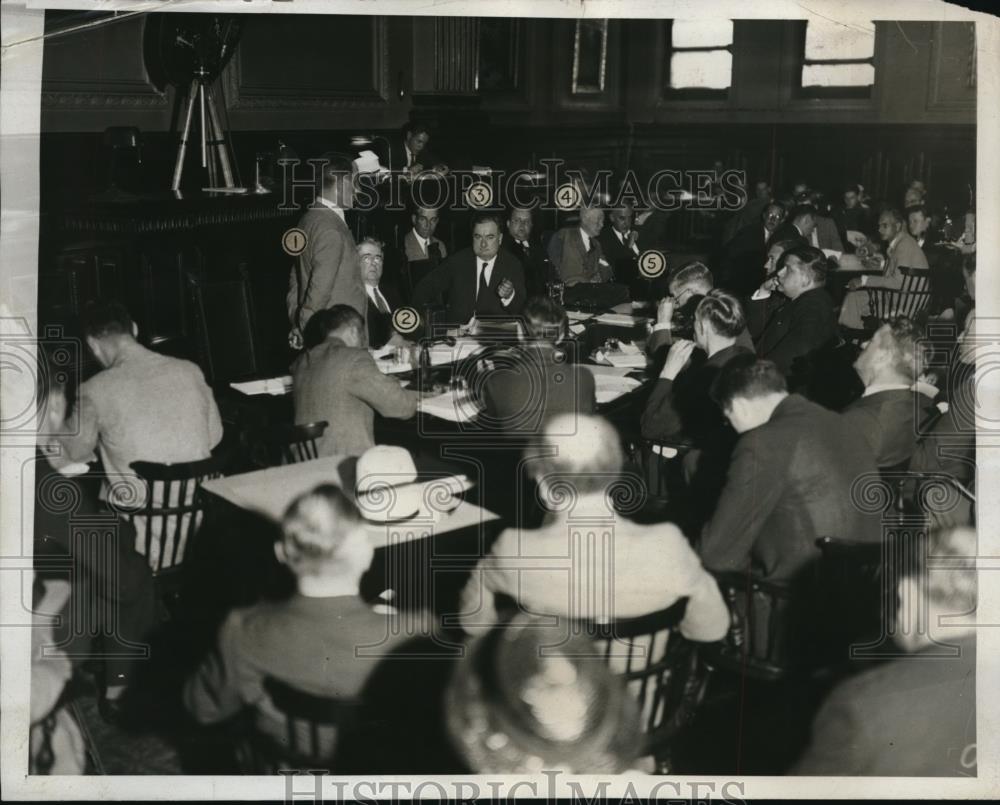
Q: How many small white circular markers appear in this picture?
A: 5